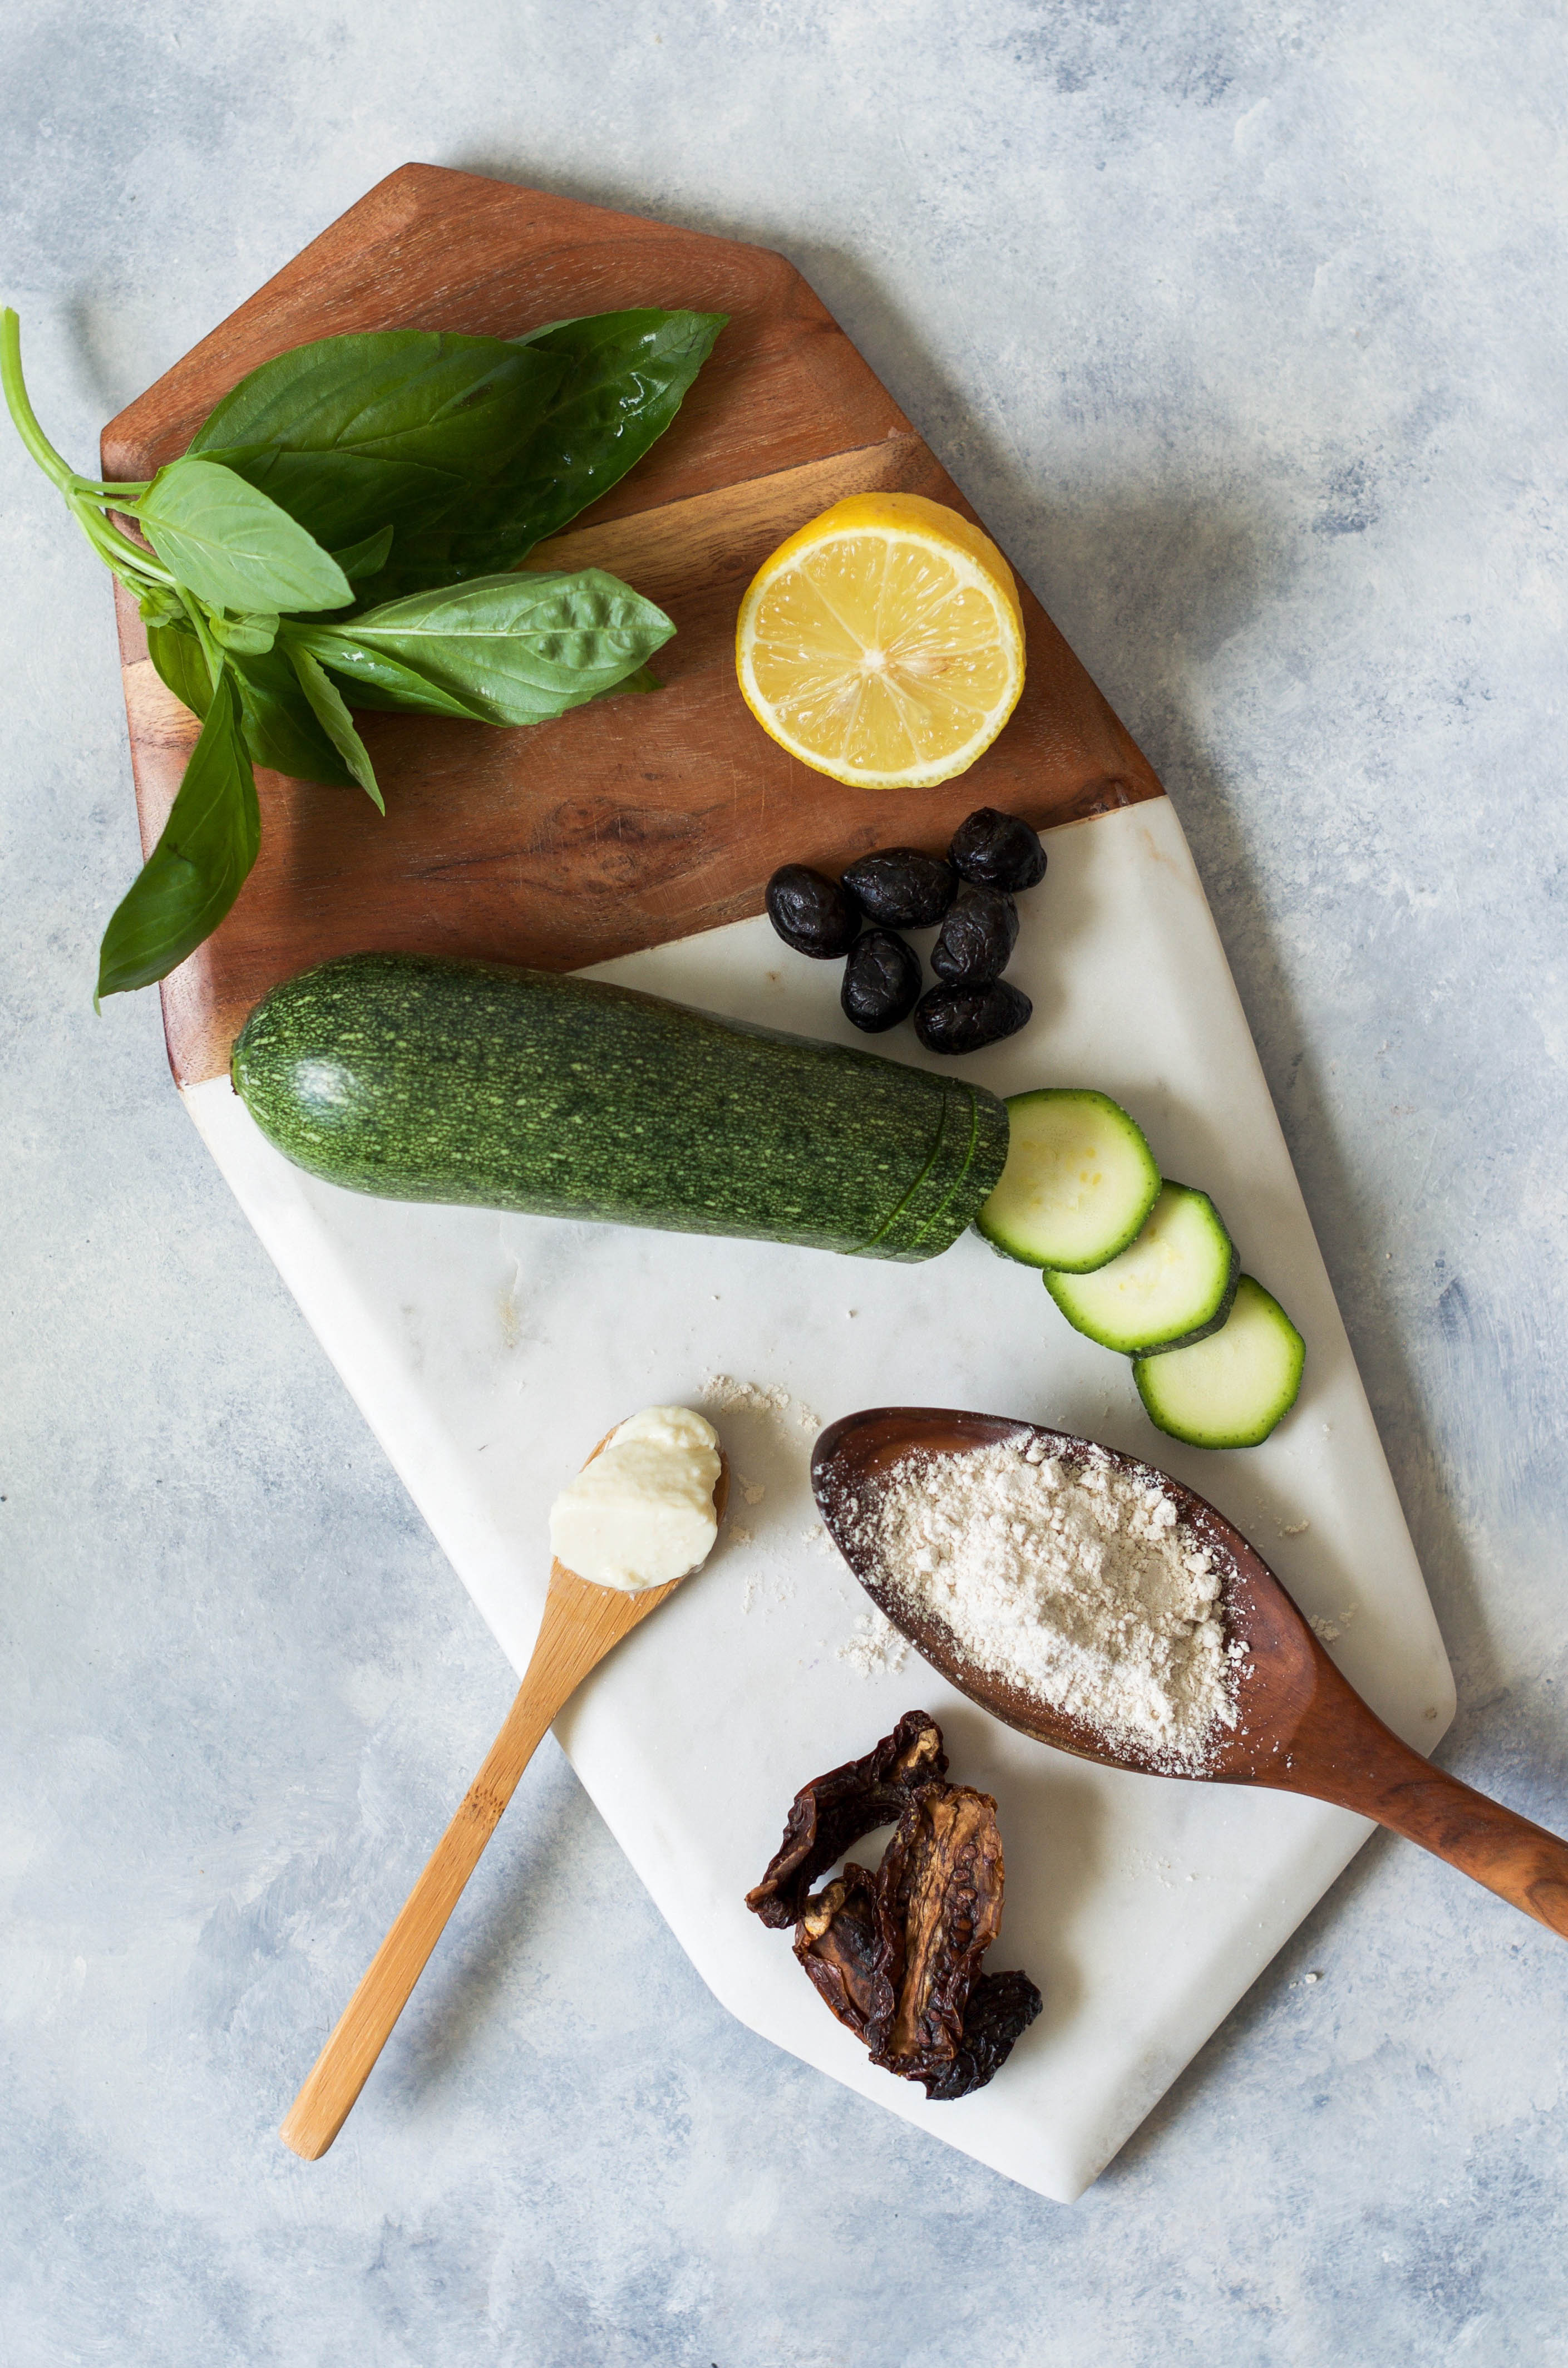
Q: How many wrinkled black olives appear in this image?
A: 6